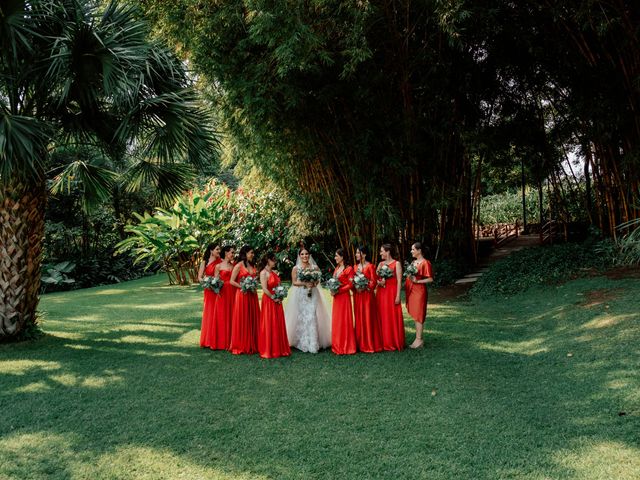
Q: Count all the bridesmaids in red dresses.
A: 8